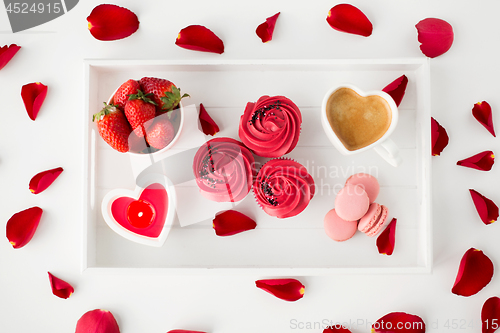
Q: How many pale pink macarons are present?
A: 4